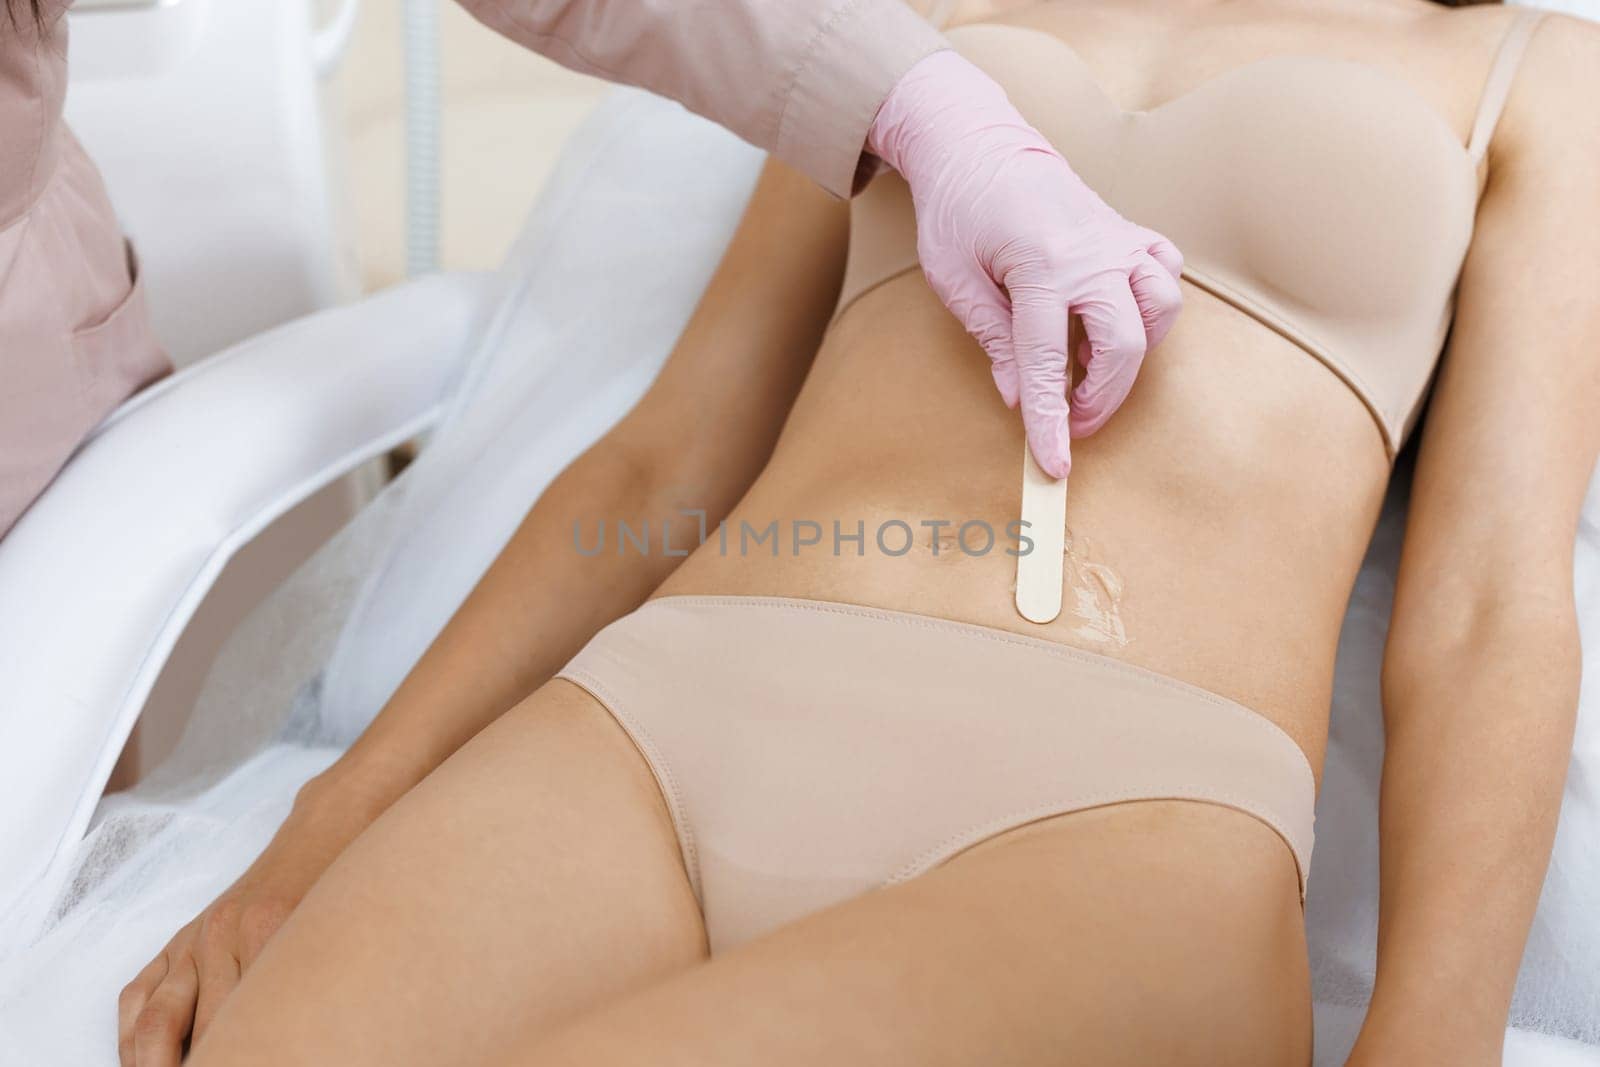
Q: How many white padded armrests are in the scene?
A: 1